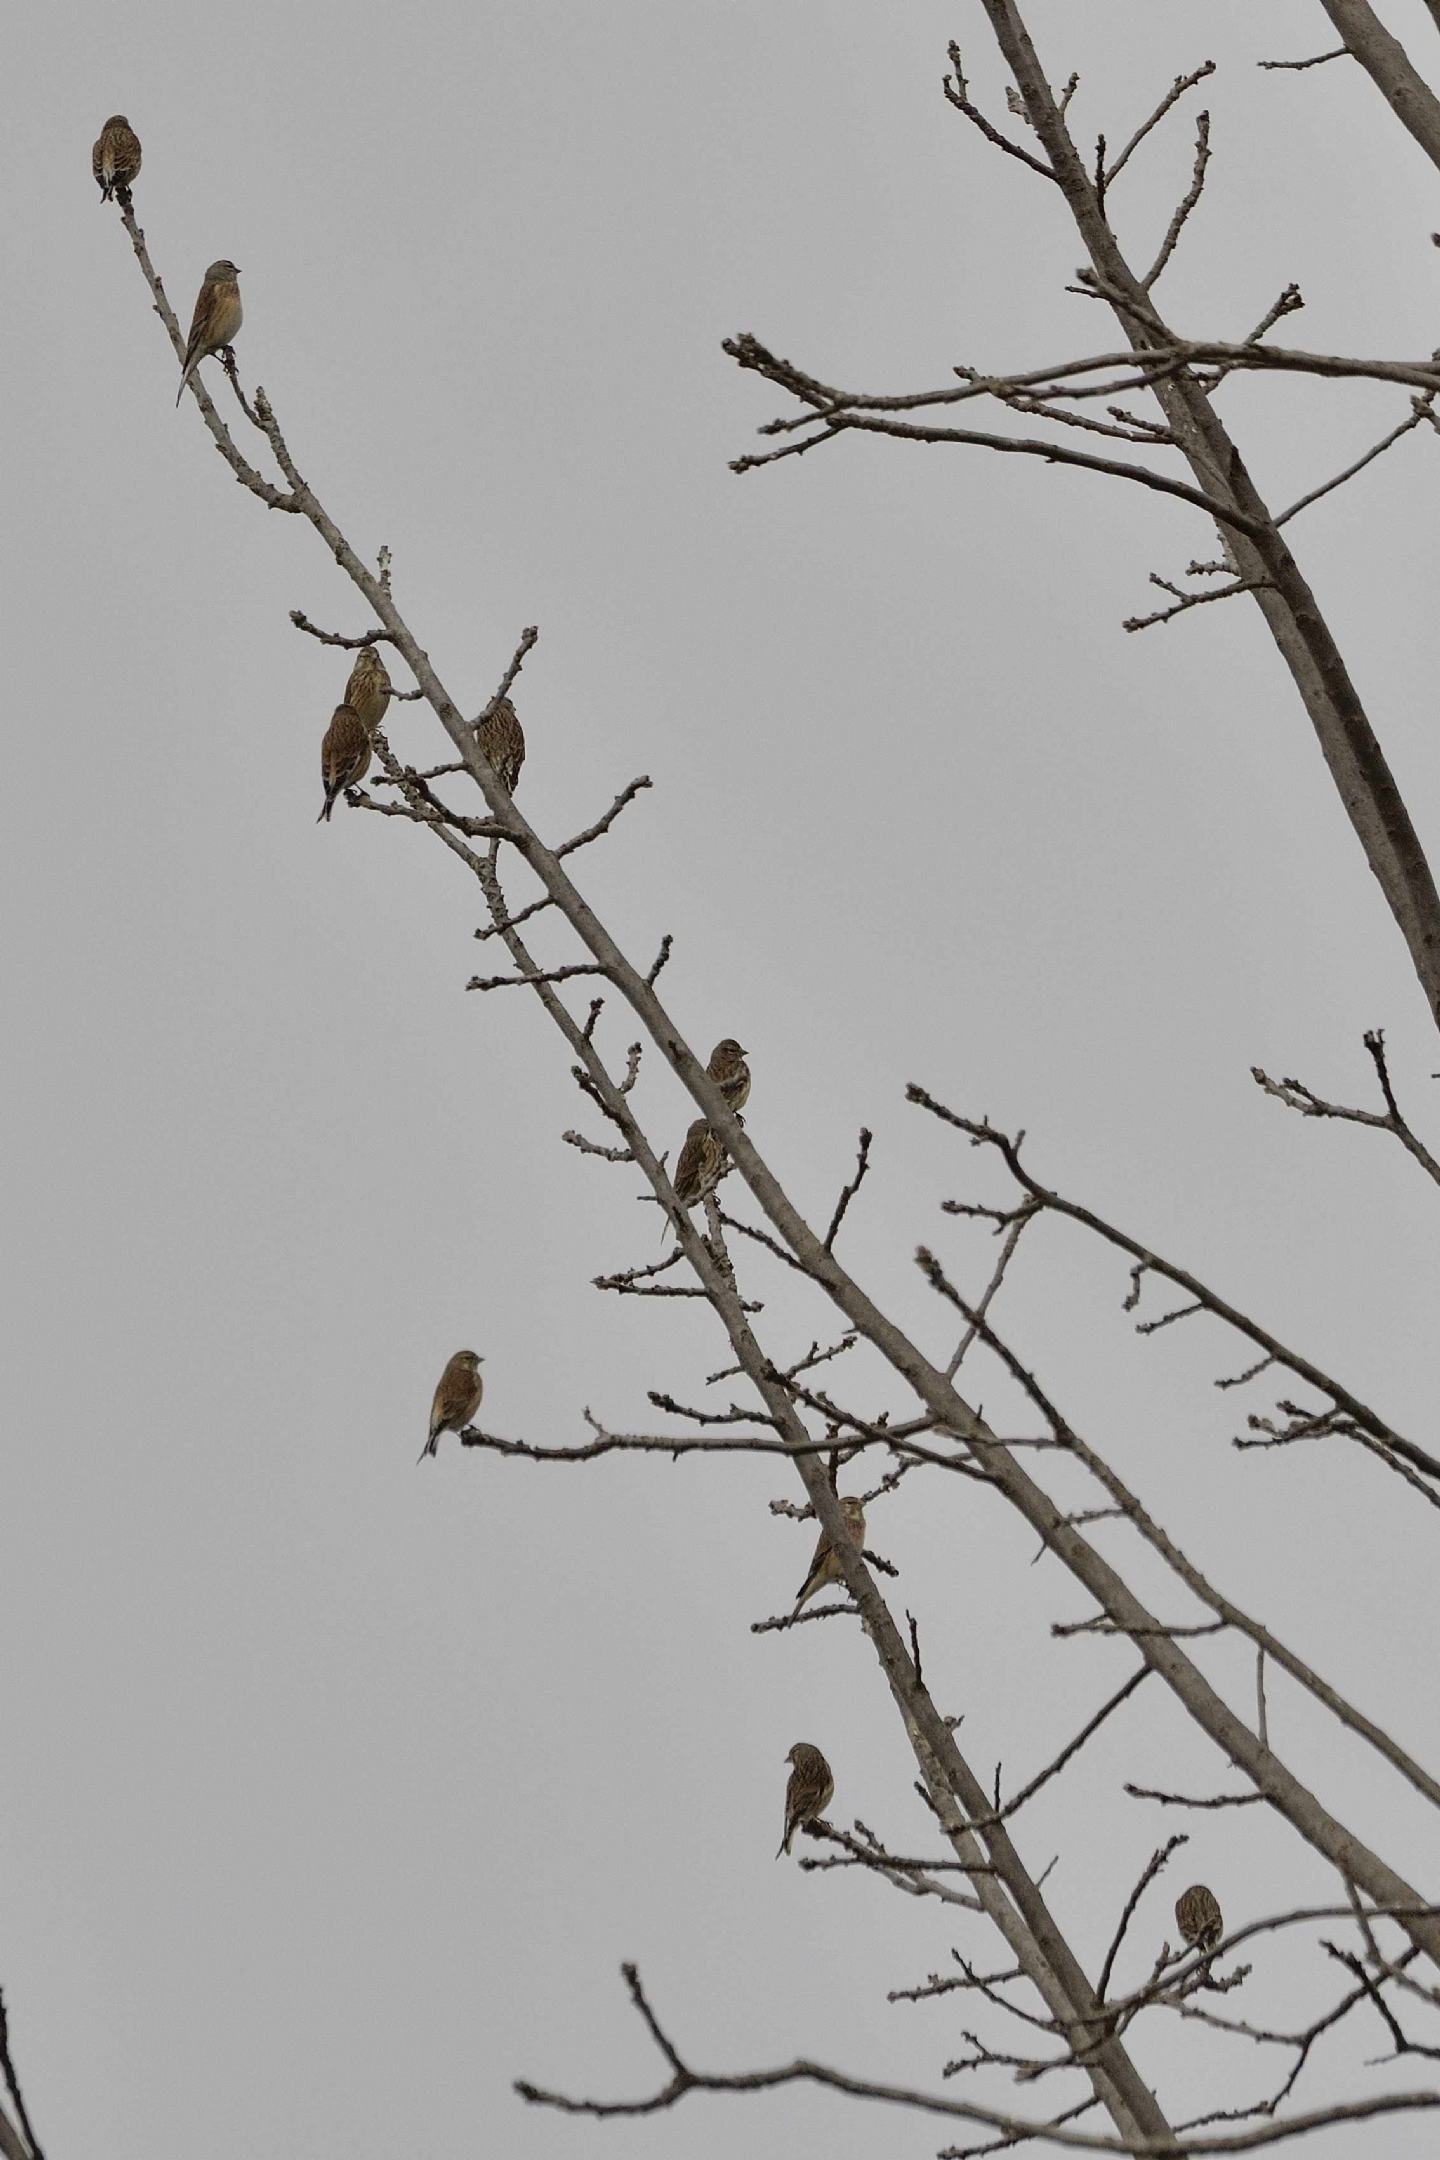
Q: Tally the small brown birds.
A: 11